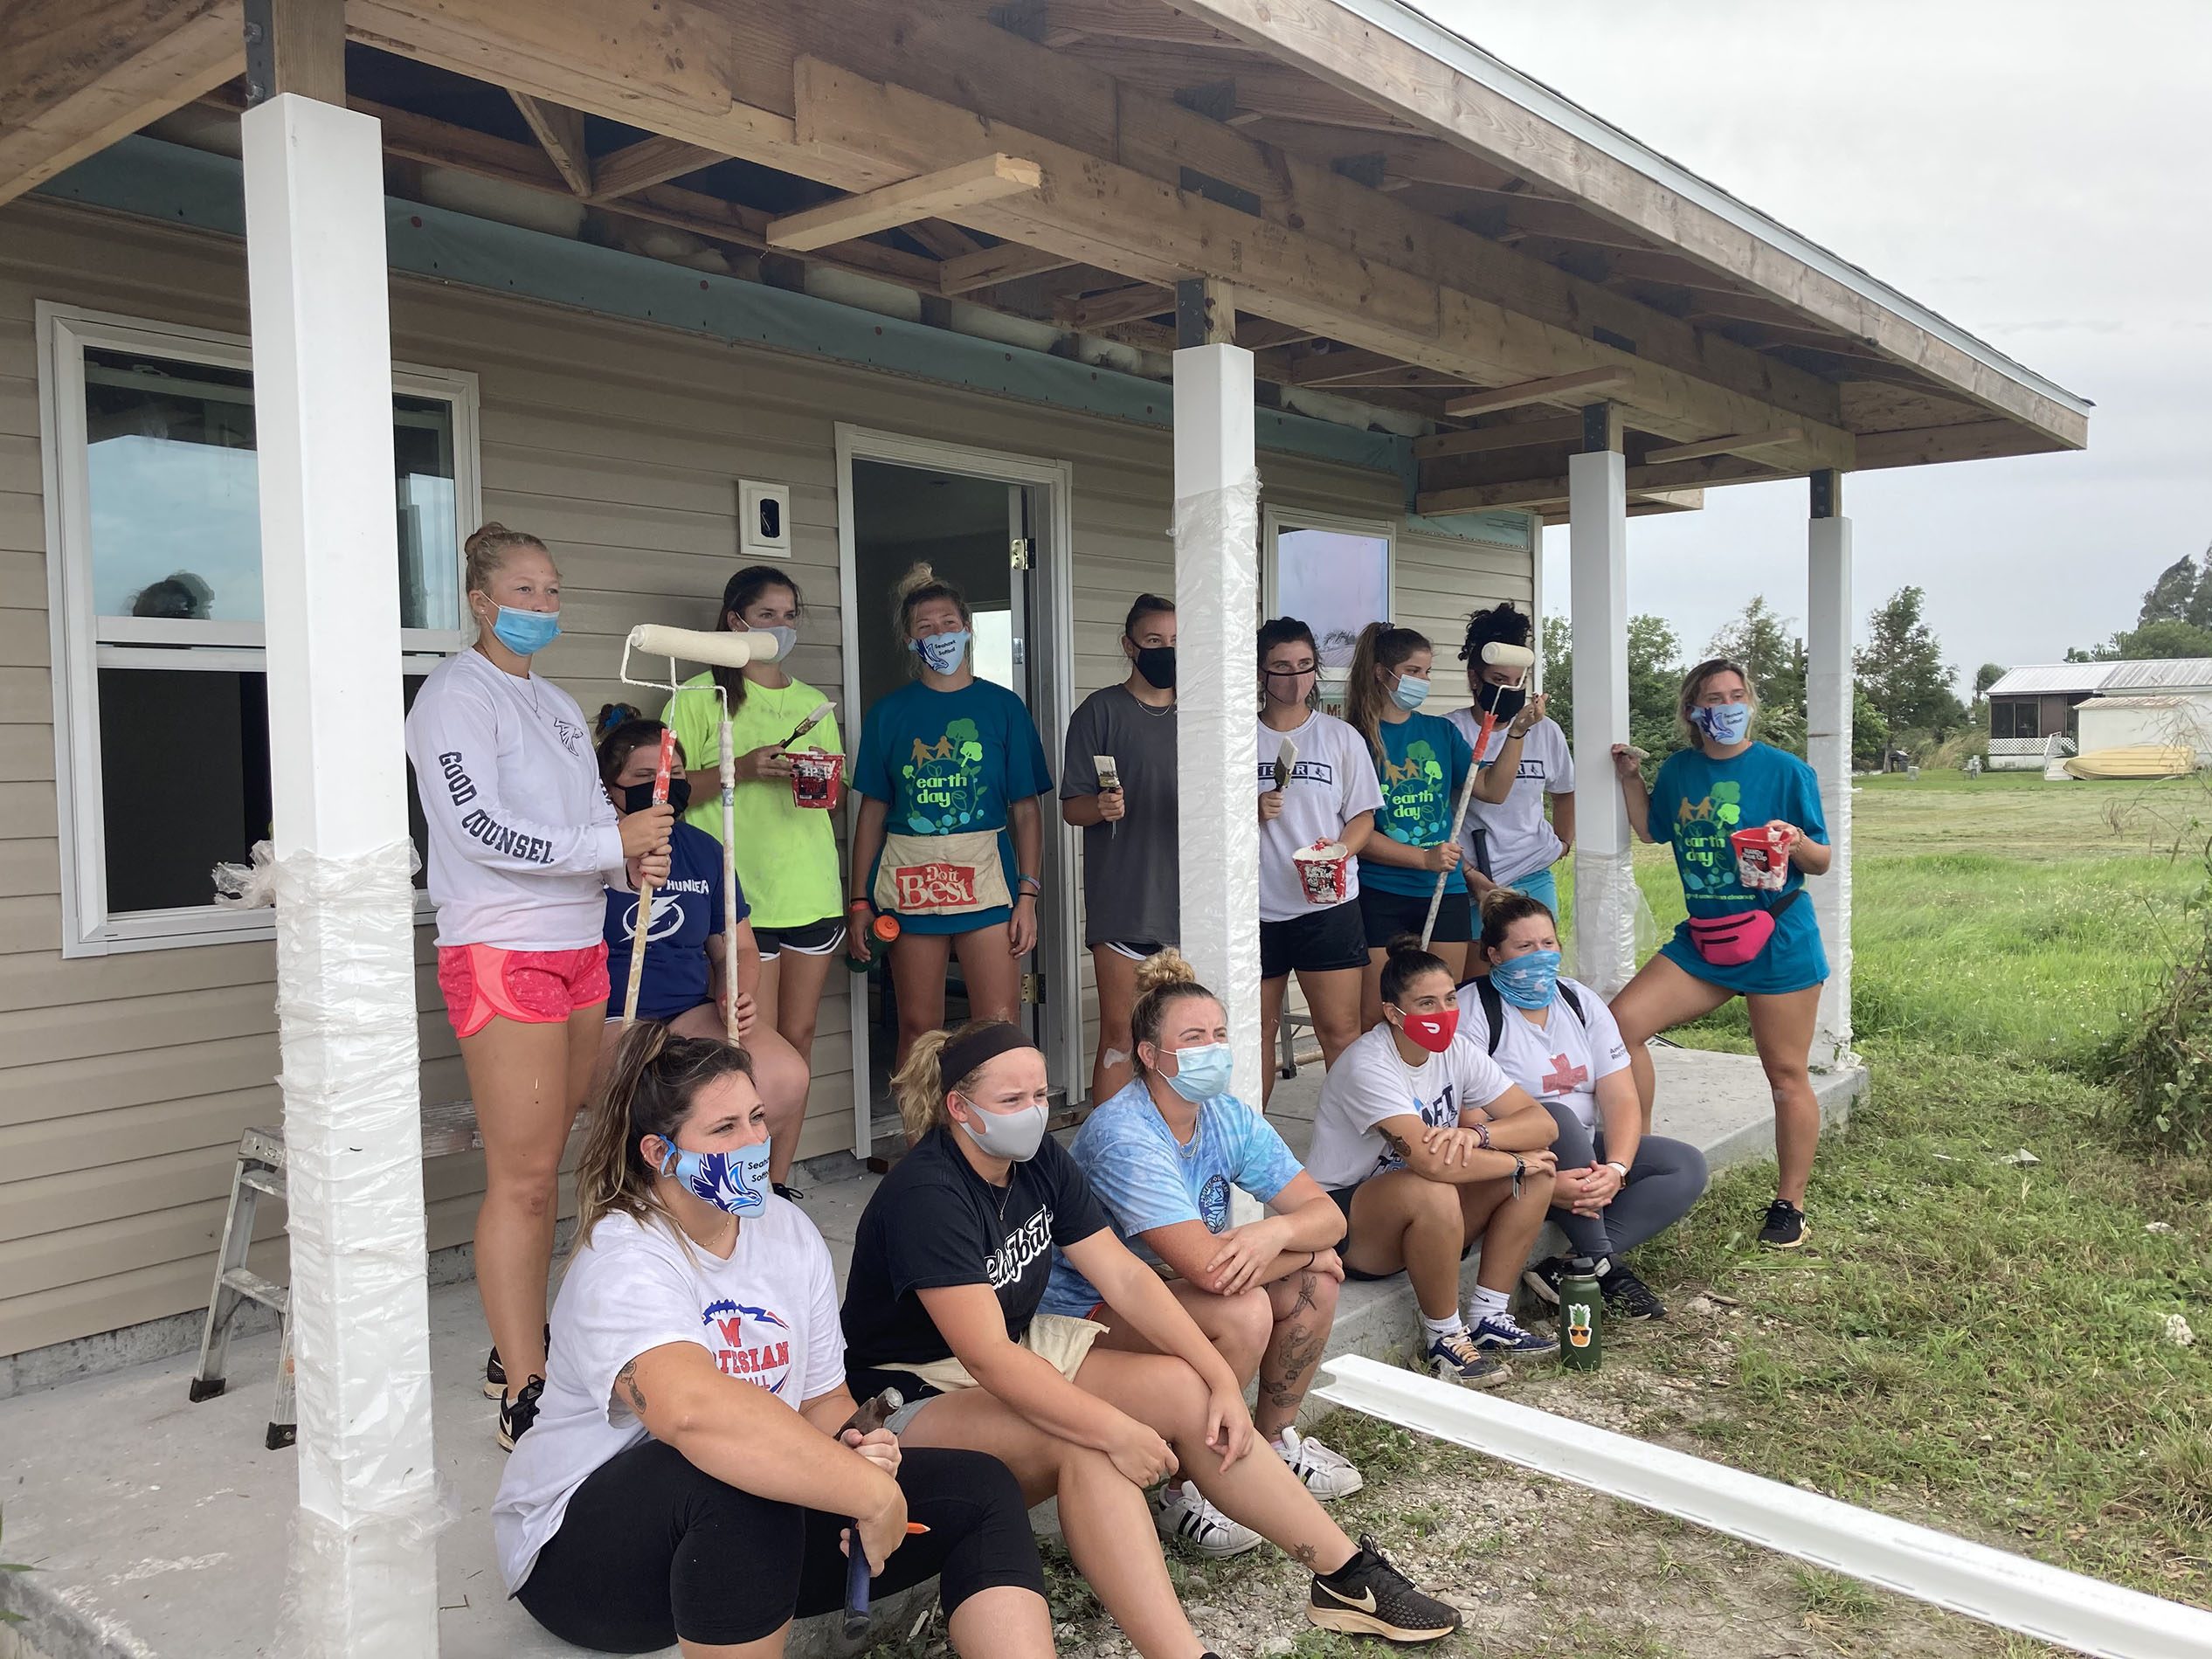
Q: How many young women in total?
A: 14